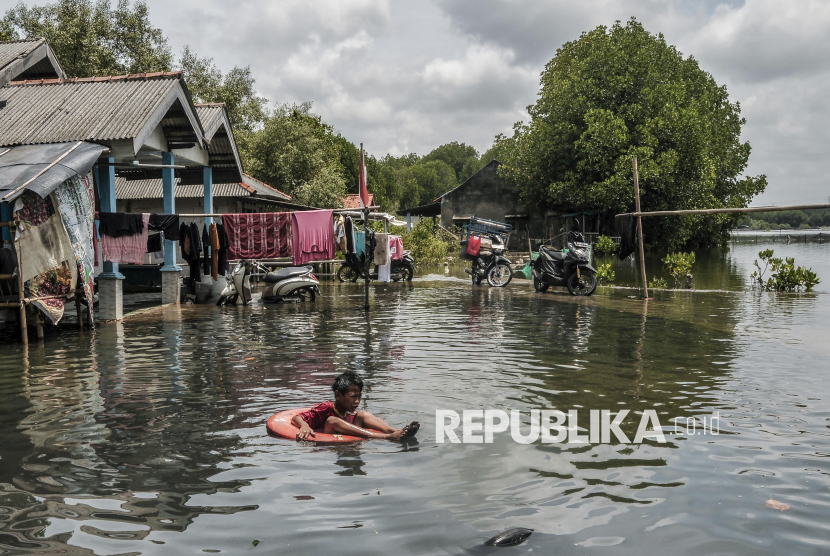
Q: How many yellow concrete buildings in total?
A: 0